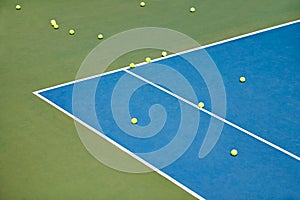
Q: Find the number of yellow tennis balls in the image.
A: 14